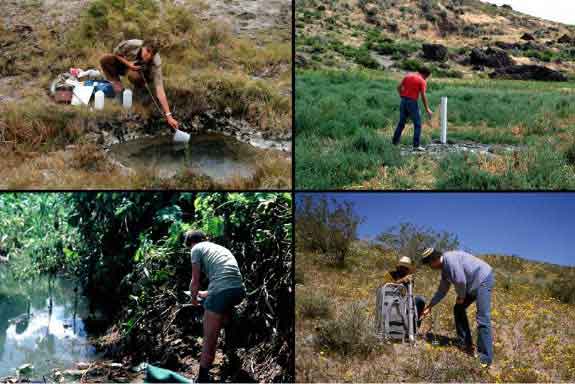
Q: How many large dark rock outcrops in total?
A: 3